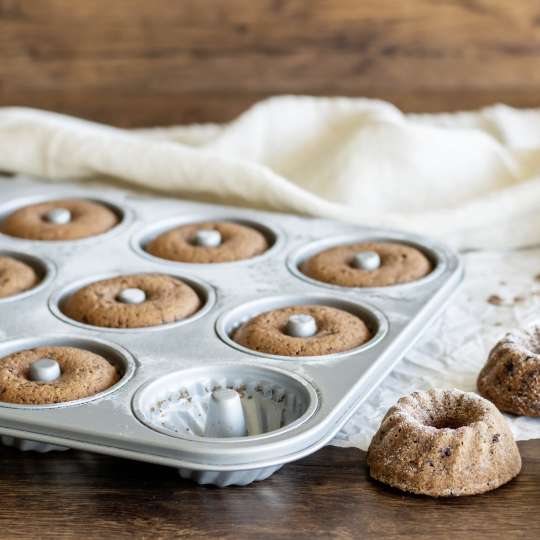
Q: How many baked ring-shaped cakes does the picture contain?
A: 9